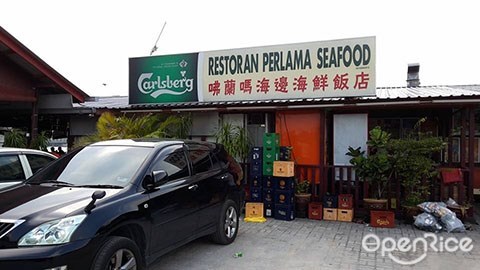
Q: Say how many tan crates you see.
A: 4